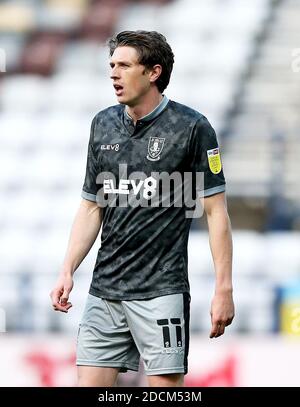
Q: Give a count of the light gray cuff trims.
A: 2